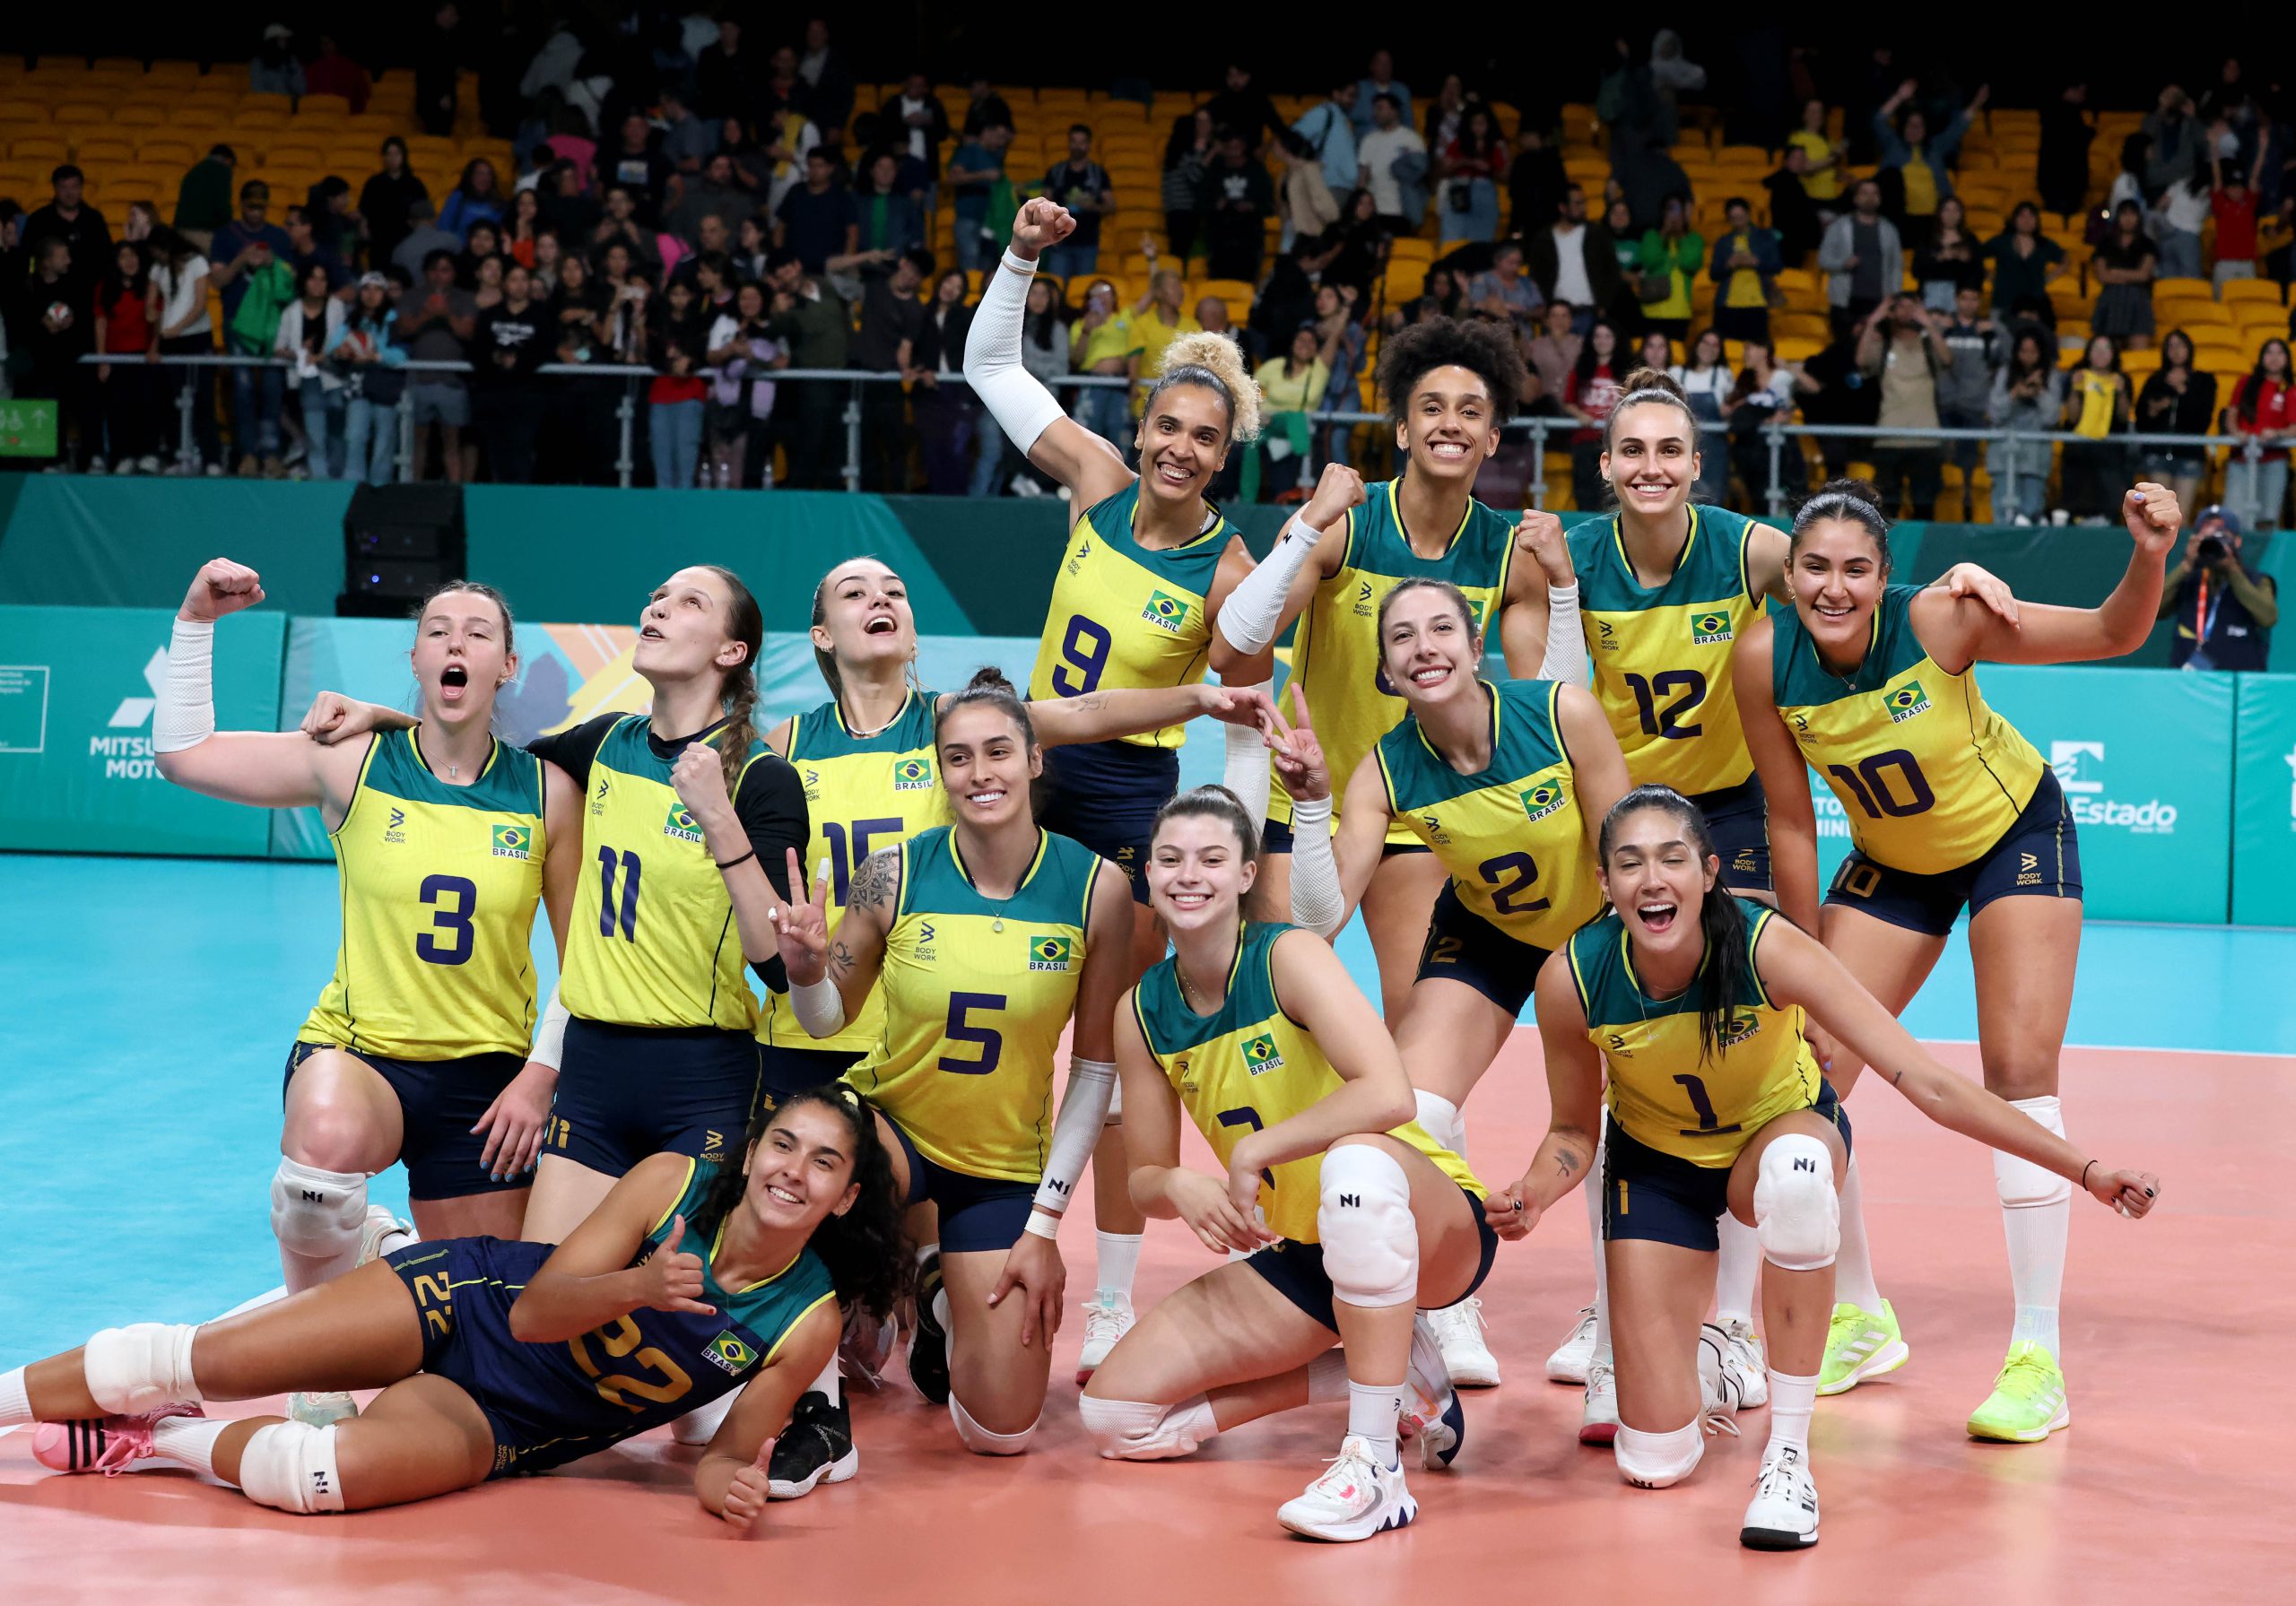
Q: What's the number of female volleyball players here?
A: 12